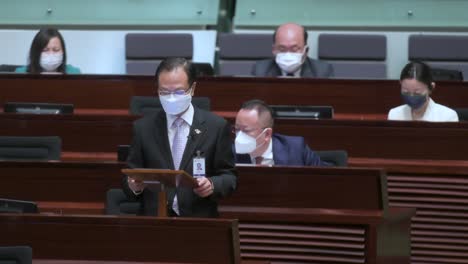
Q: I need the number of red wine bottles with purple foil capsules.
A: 0